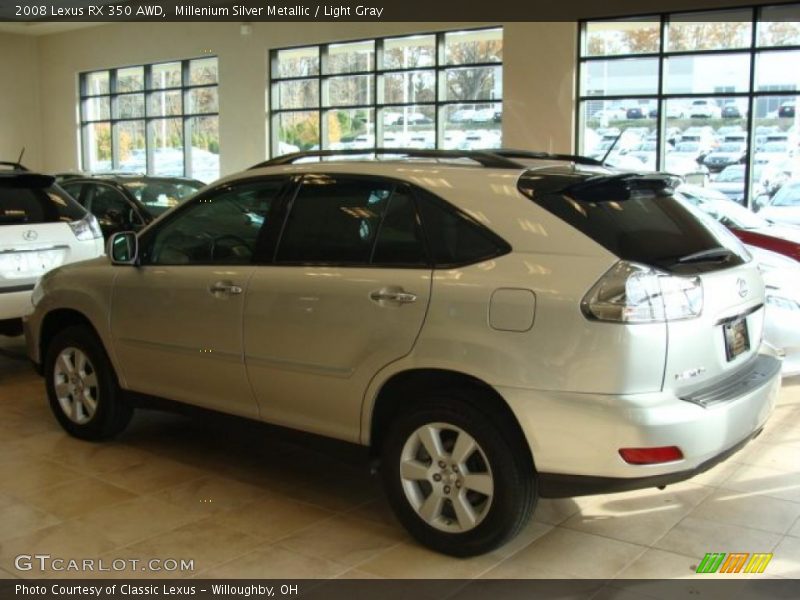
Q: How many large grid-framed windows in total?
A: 3